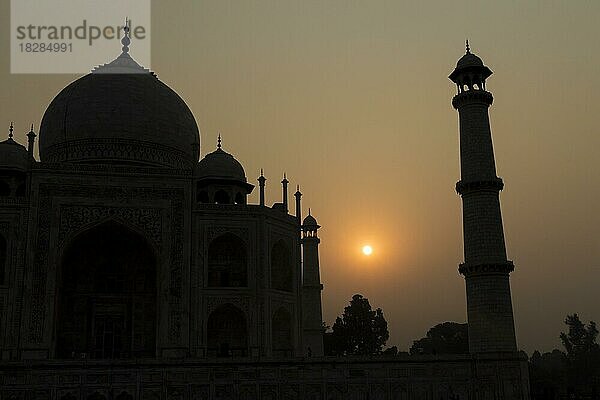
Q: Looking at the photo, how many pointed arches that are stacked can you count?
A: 4